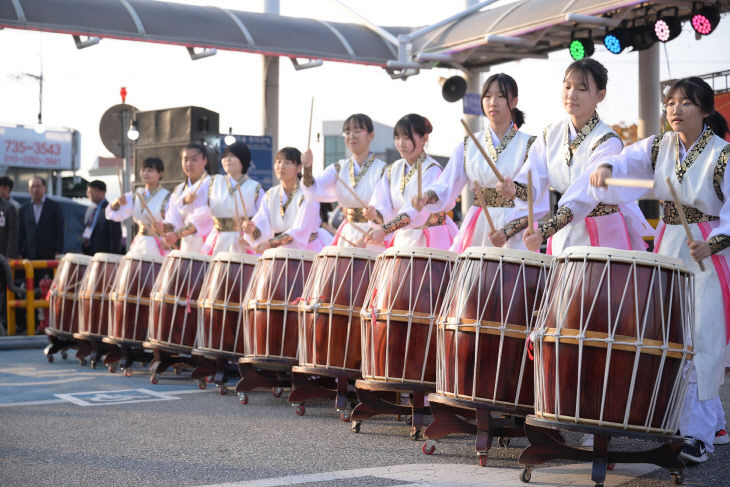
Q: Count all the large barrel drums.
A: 10